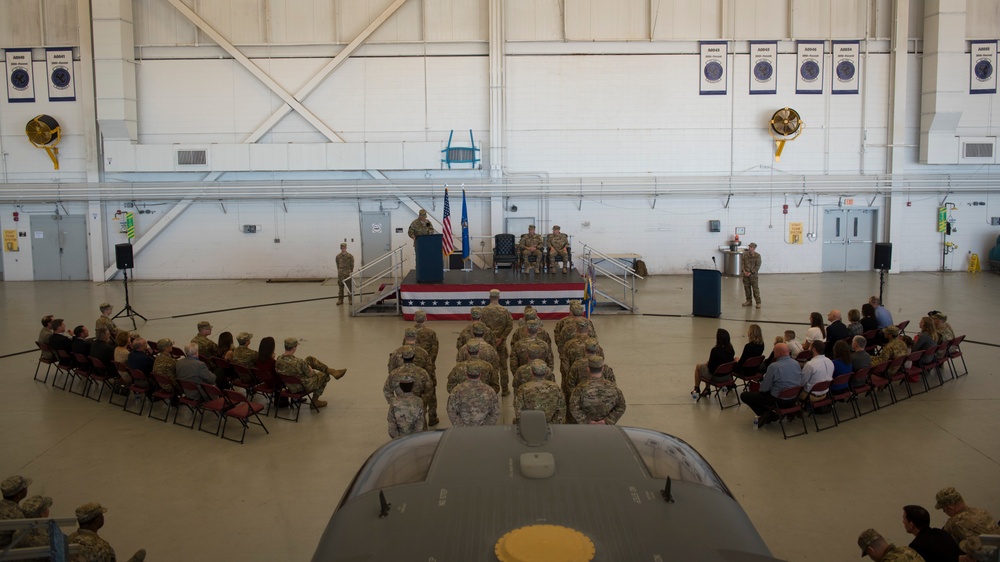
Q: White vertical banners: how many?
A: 7